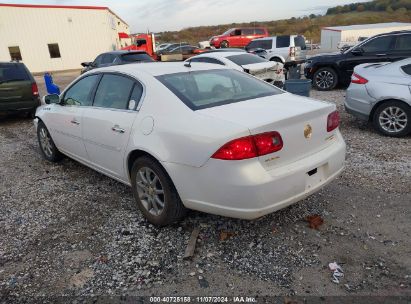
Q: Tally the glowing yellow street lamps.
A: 0